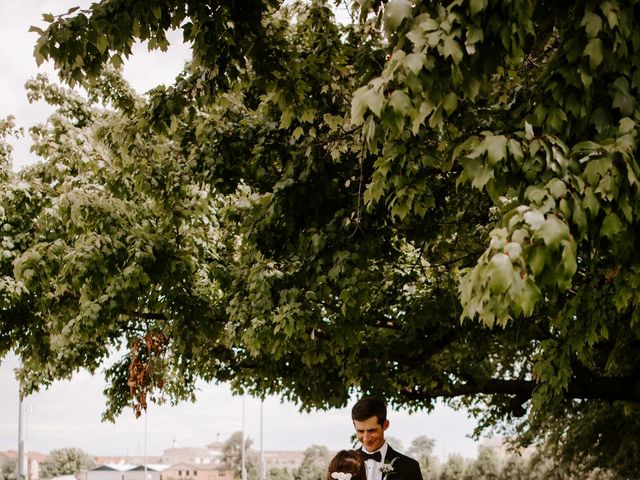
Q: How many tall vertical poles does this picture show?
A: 4